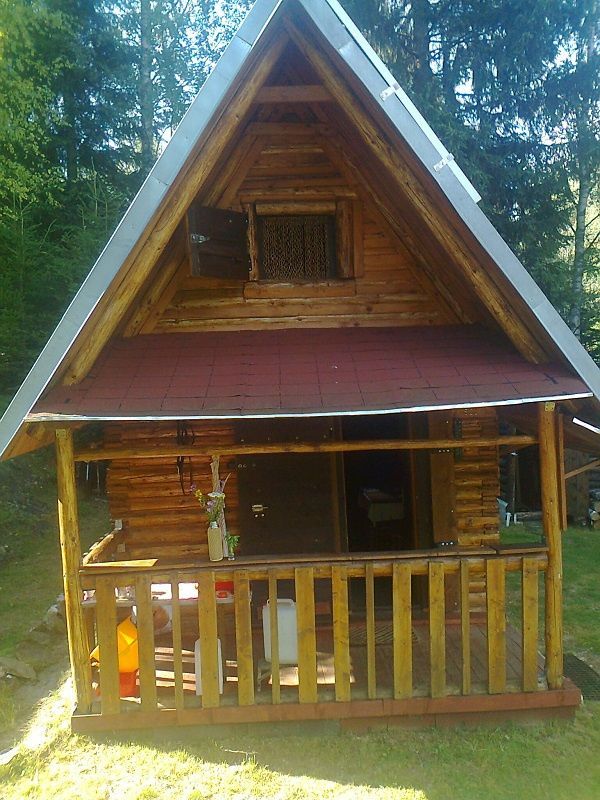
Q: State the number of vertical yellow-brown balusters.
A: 14